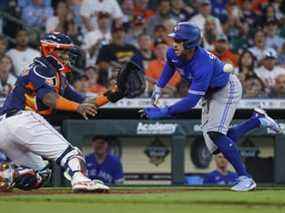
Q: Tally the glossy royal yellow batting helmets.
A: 0